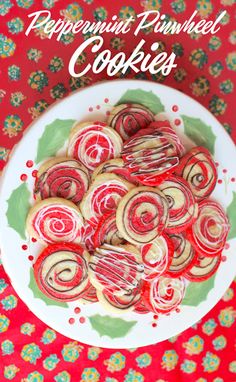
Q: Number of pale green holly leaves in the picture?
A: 8